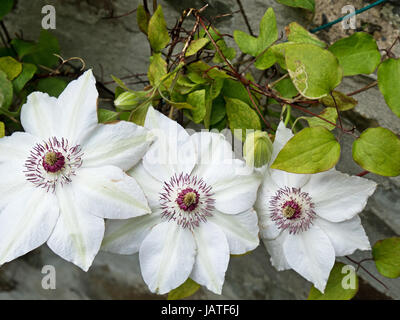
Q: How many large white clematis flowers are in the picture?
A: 3